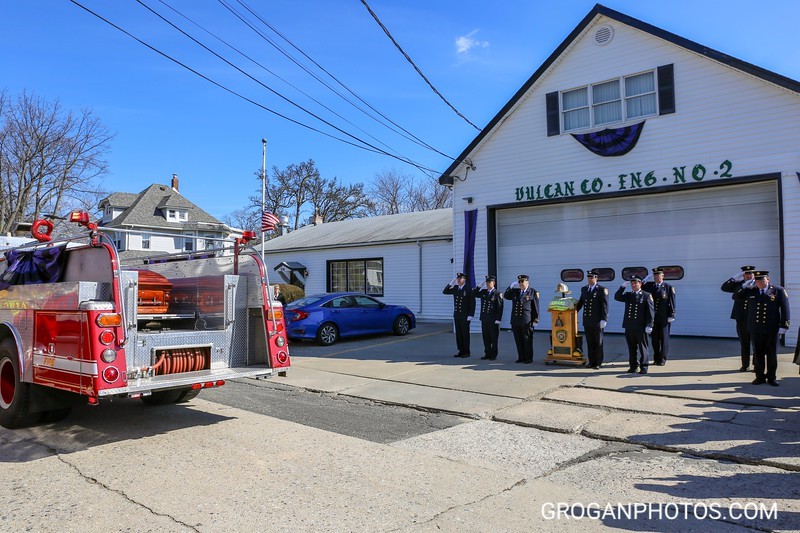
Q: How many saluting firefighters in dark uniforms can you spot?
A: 7